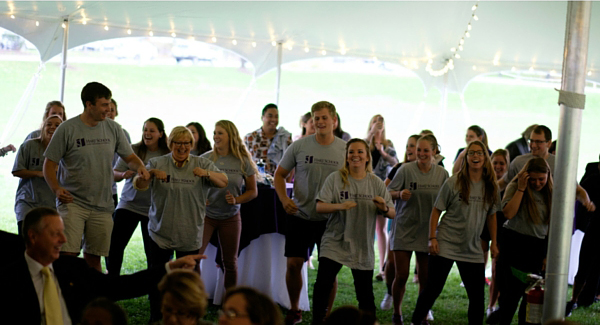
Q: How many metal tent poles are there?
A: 3